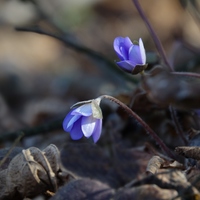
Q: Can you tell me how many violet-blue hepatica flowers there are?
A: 2